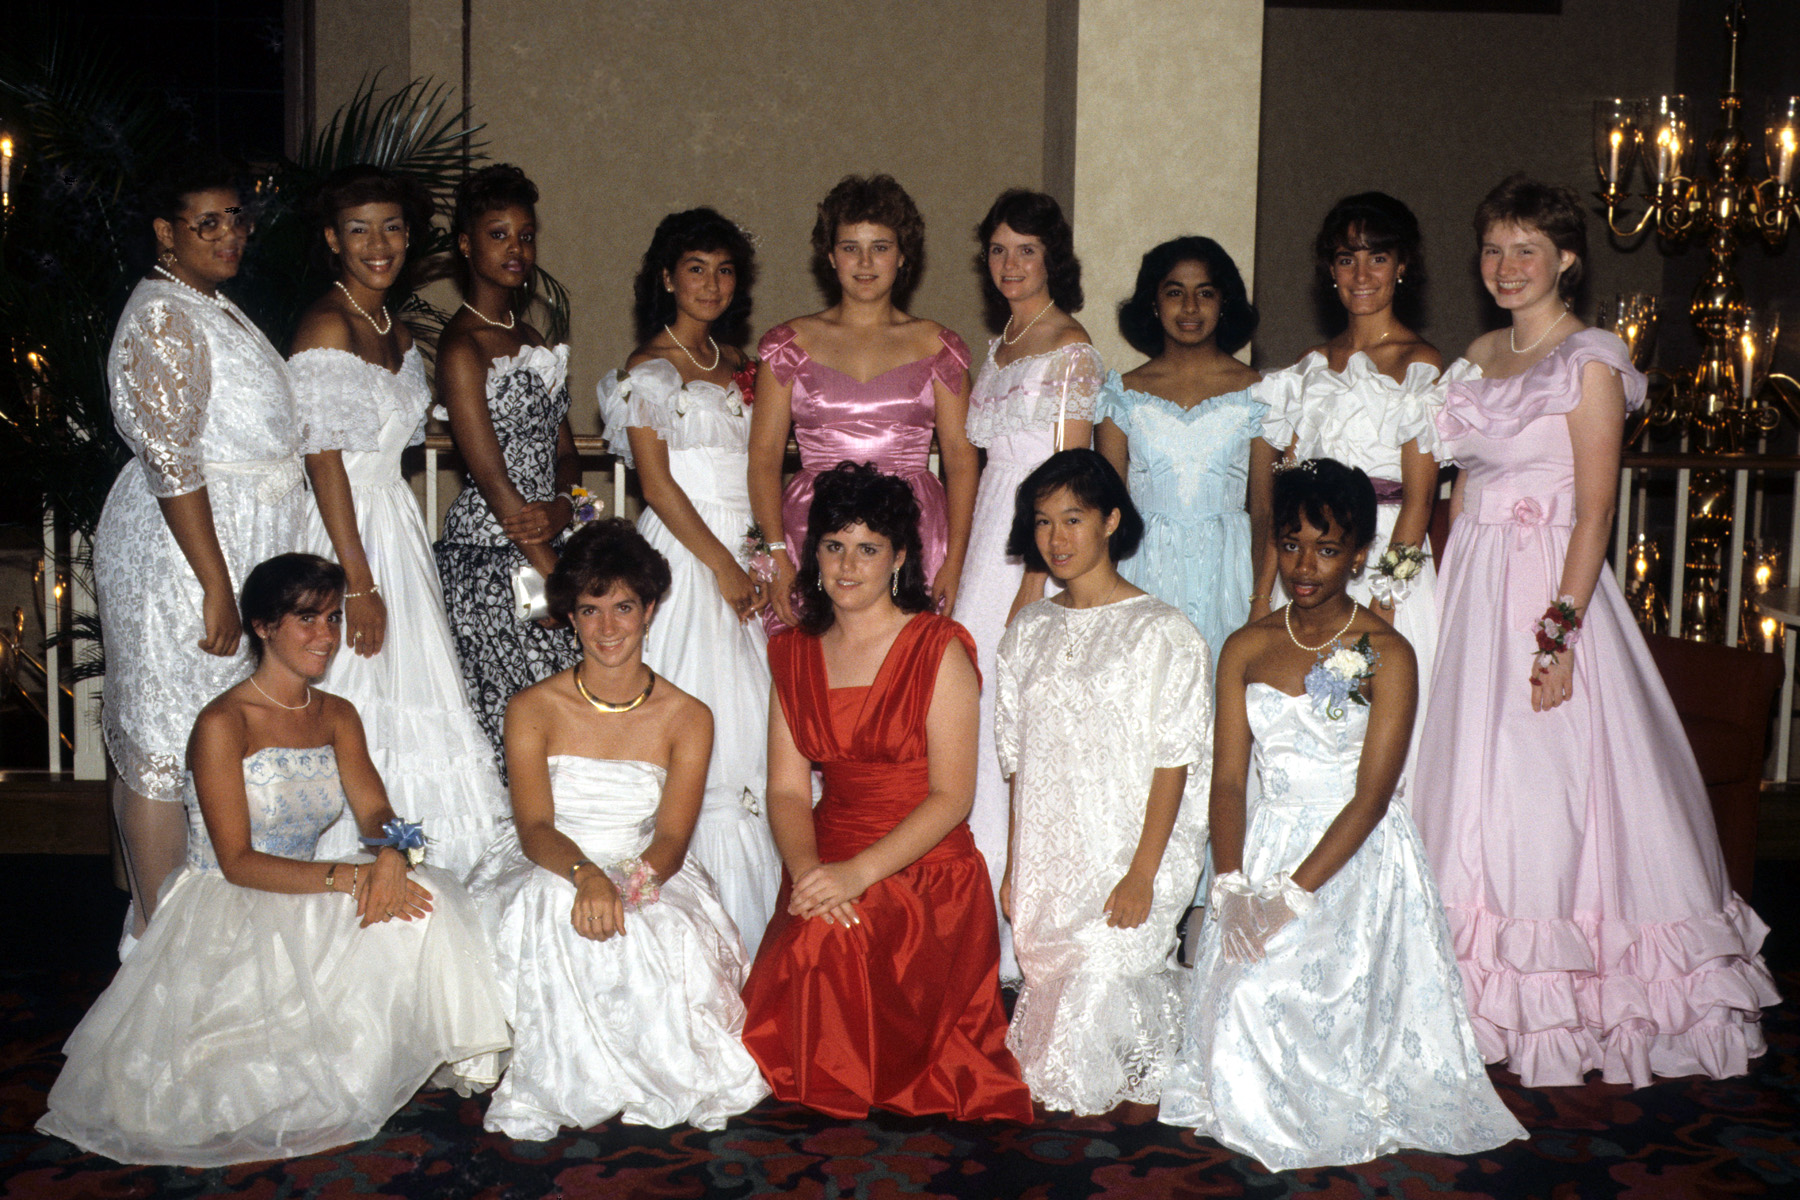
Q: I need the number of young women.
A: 14